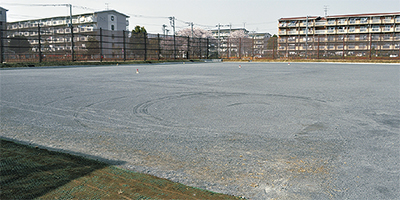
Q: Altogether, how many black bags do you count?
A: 0